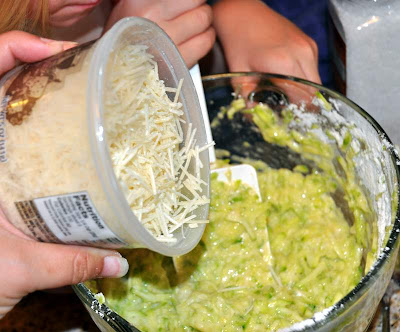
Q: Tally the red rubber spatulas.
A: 0